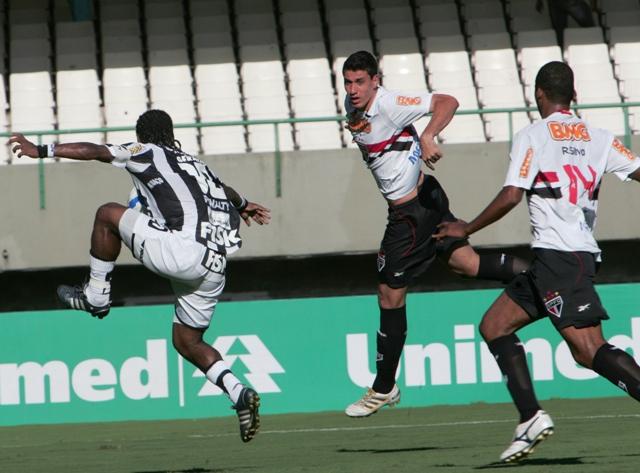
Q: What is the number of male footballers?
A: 3